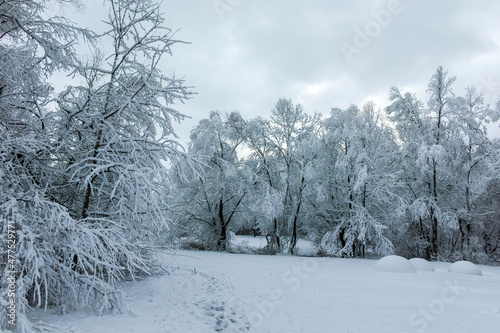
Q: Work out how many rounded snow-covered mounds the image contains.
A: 3